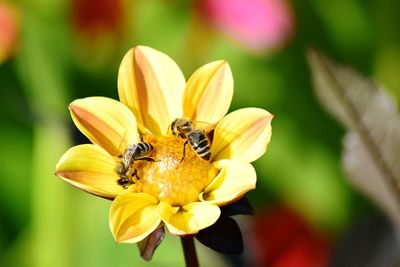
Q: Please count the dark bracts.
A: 3